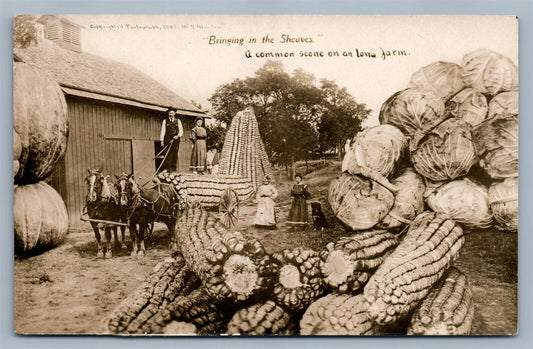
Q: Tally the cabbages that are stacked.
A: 12